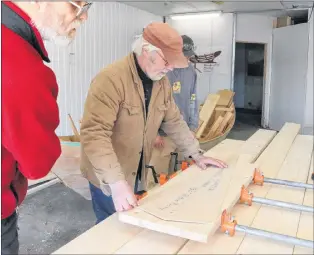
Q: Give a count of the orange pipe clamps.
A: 3